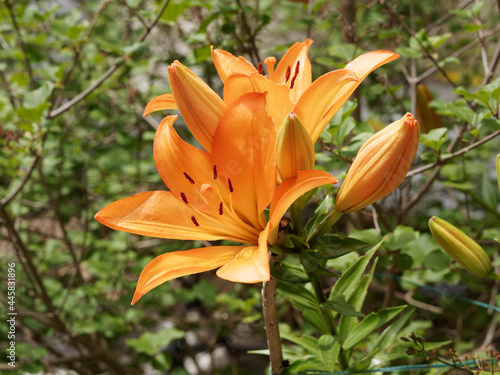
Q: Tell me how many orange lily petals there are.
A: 12